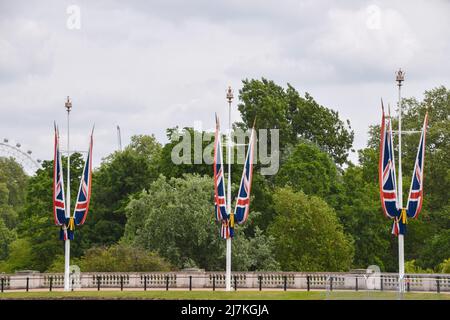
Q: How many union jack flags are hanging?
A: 6